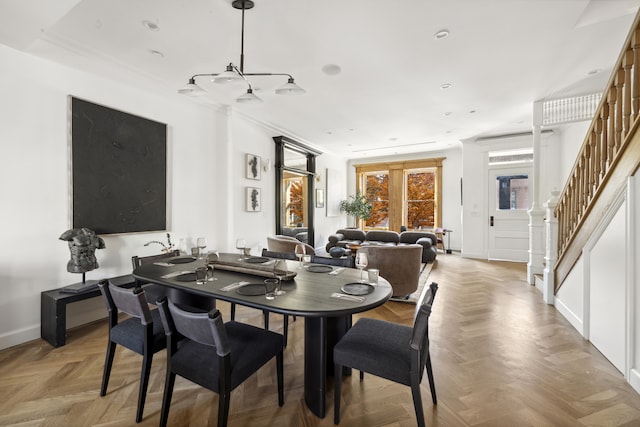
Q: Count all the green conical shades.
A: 0